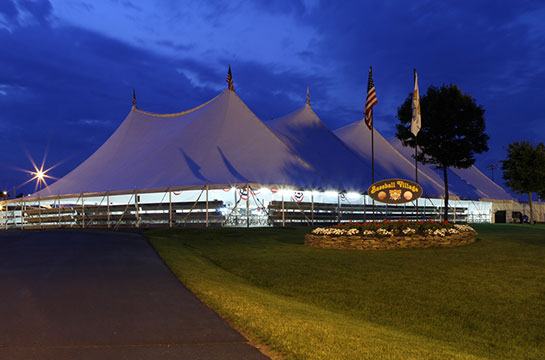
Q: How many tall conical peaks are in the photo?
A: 4